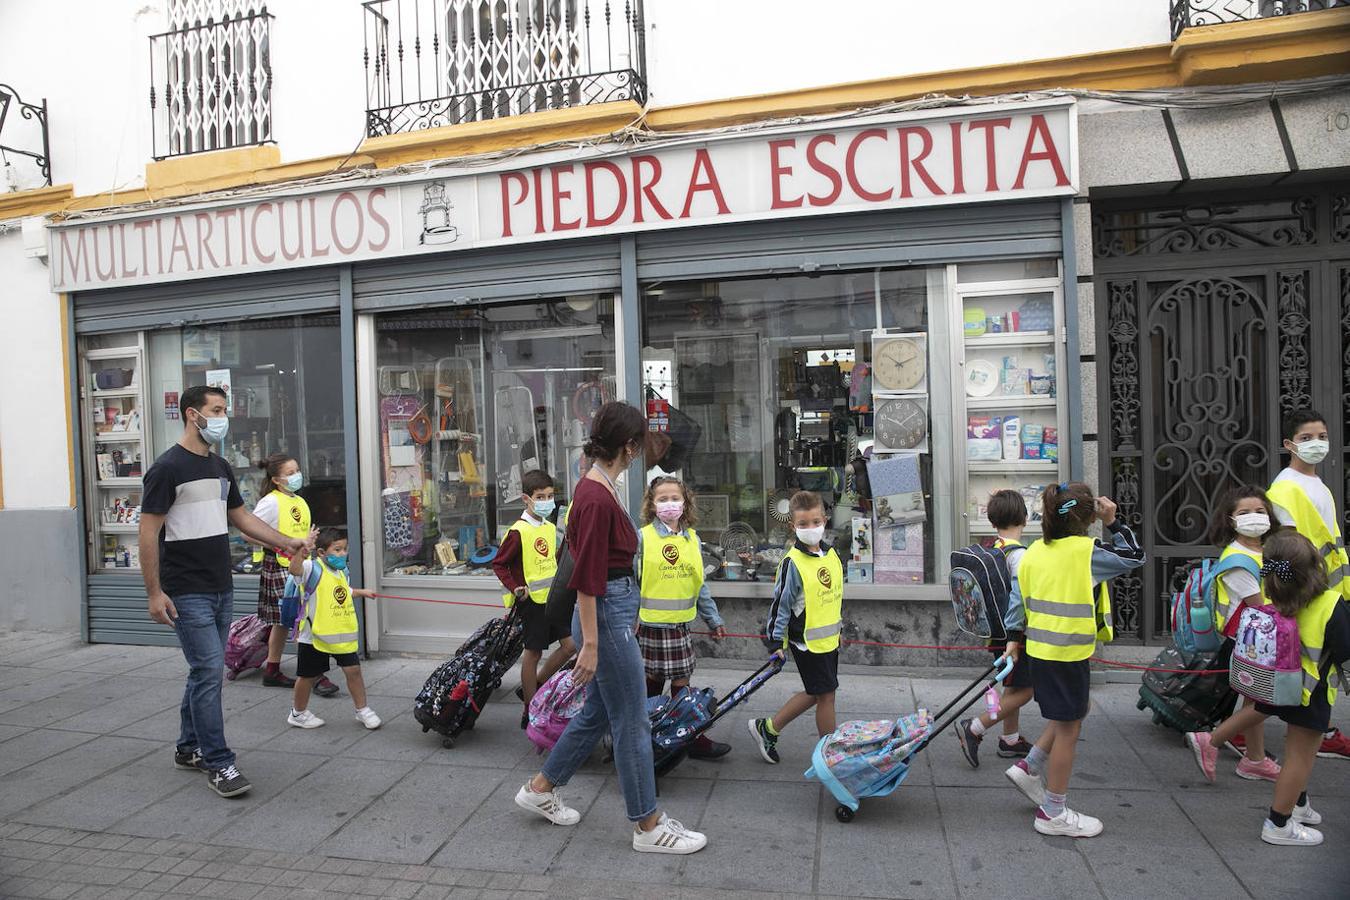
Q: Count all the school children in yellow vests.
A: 10